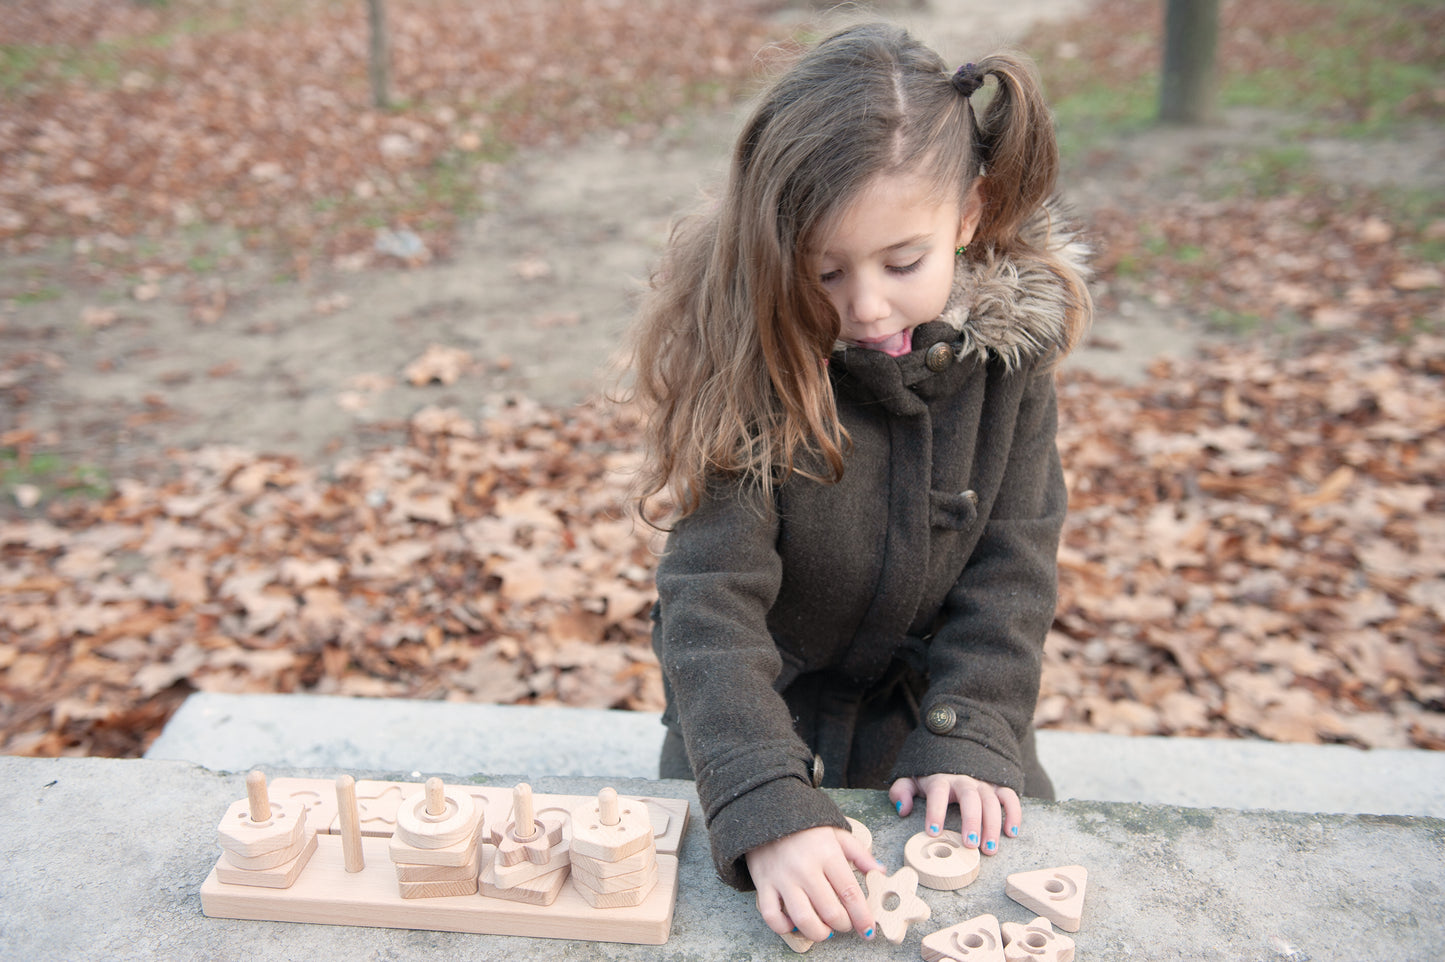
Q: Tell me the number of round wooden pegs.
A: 5